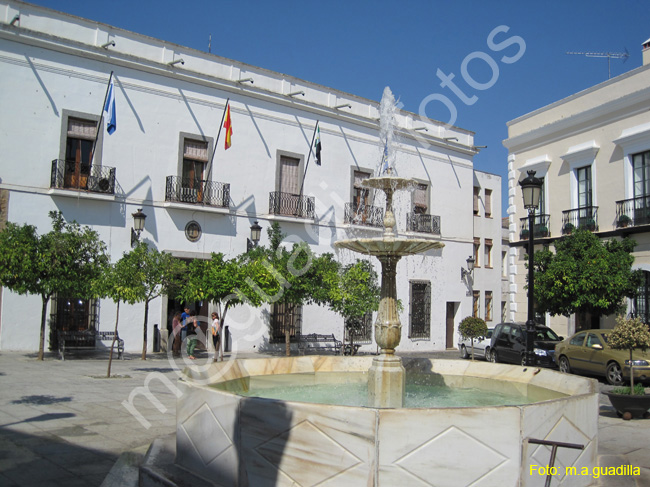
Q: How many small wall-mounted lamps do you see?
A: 3